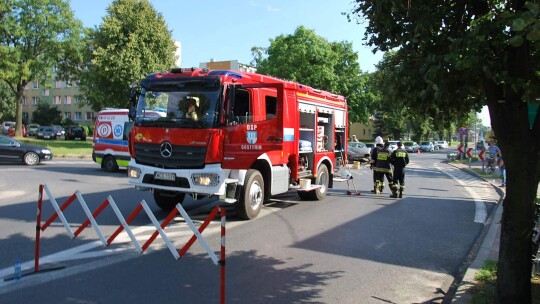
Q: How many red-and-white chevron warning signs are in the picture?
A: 3